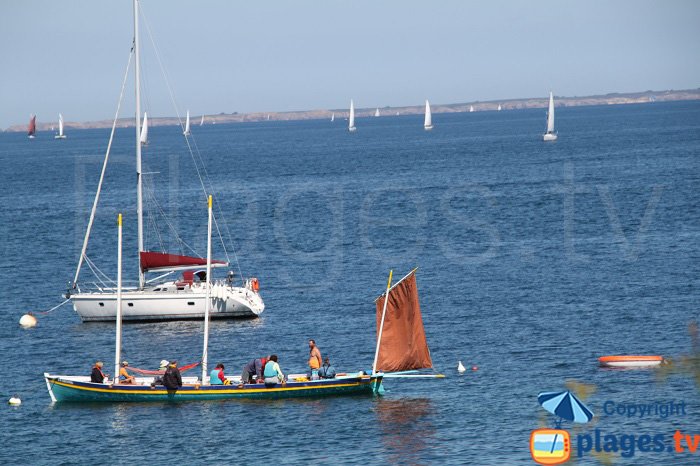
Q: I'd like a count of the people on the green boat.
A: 9